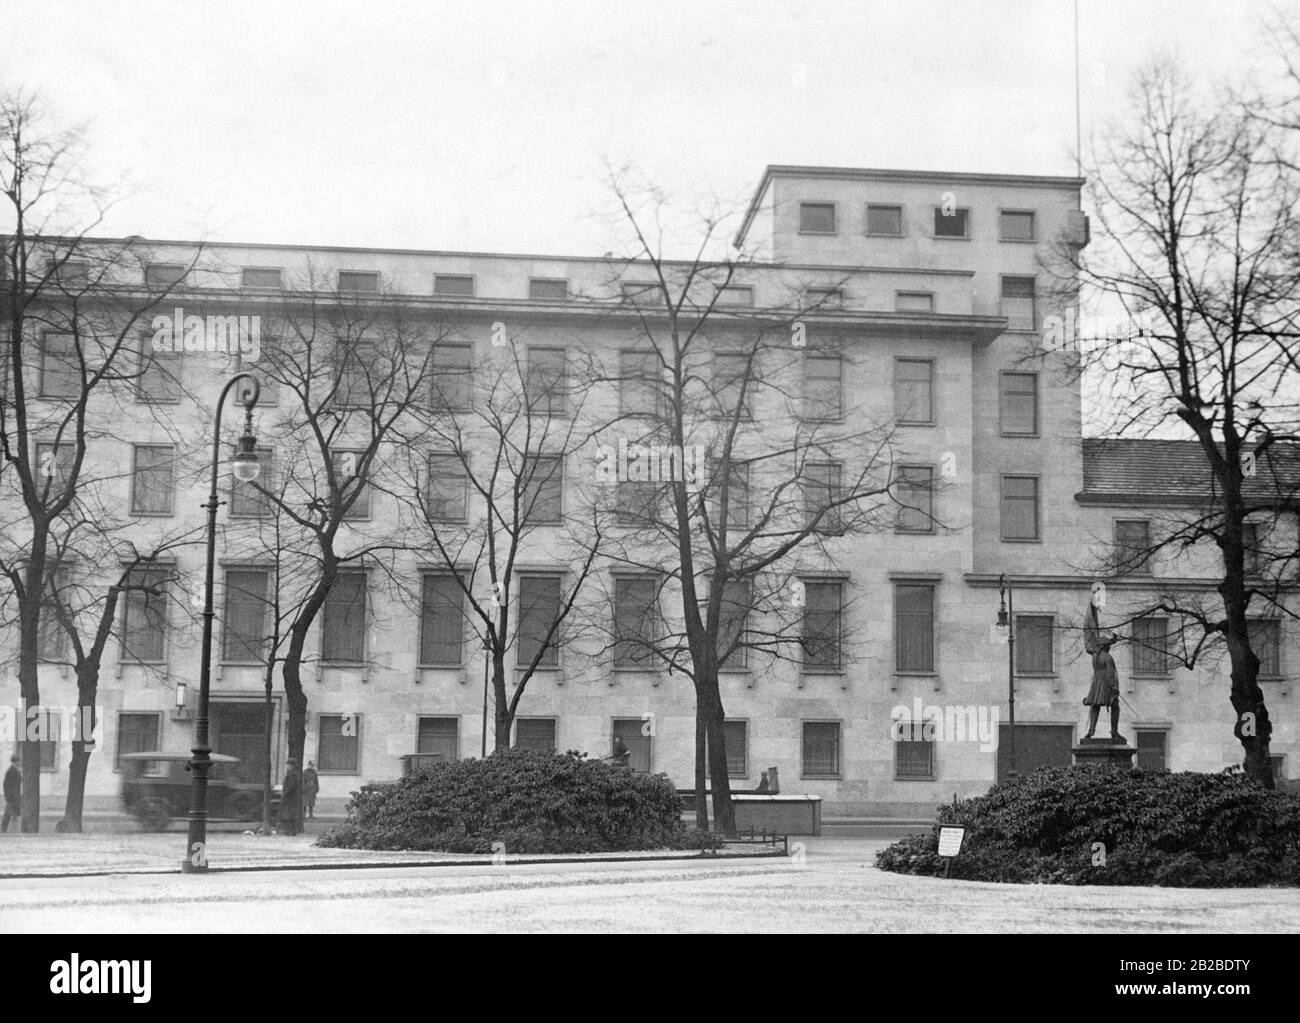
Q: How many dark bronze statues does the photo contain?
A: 1